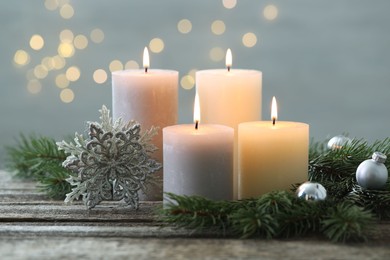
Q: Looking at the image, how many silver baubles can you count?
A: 3